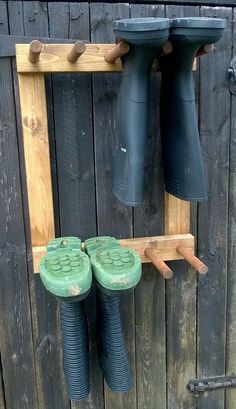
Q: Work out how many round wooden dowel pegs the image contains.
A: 7